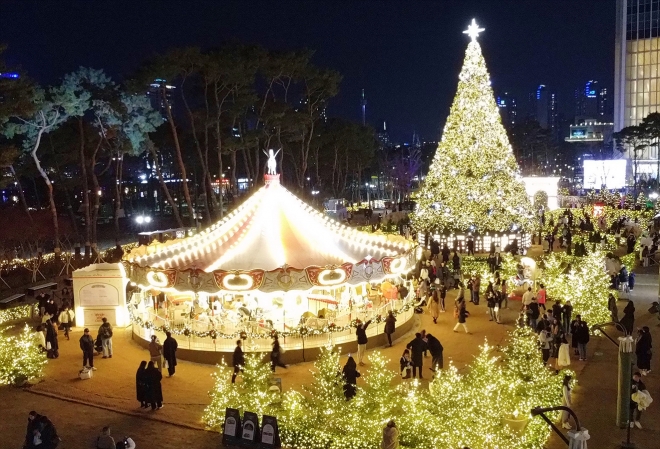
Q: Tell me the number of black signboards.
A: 3